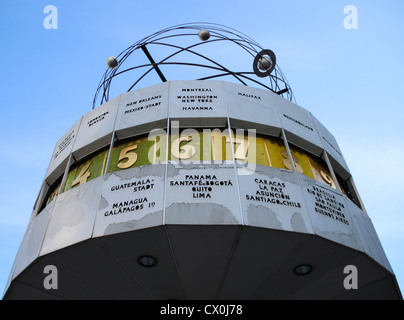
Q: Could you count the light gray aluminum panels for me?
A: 14